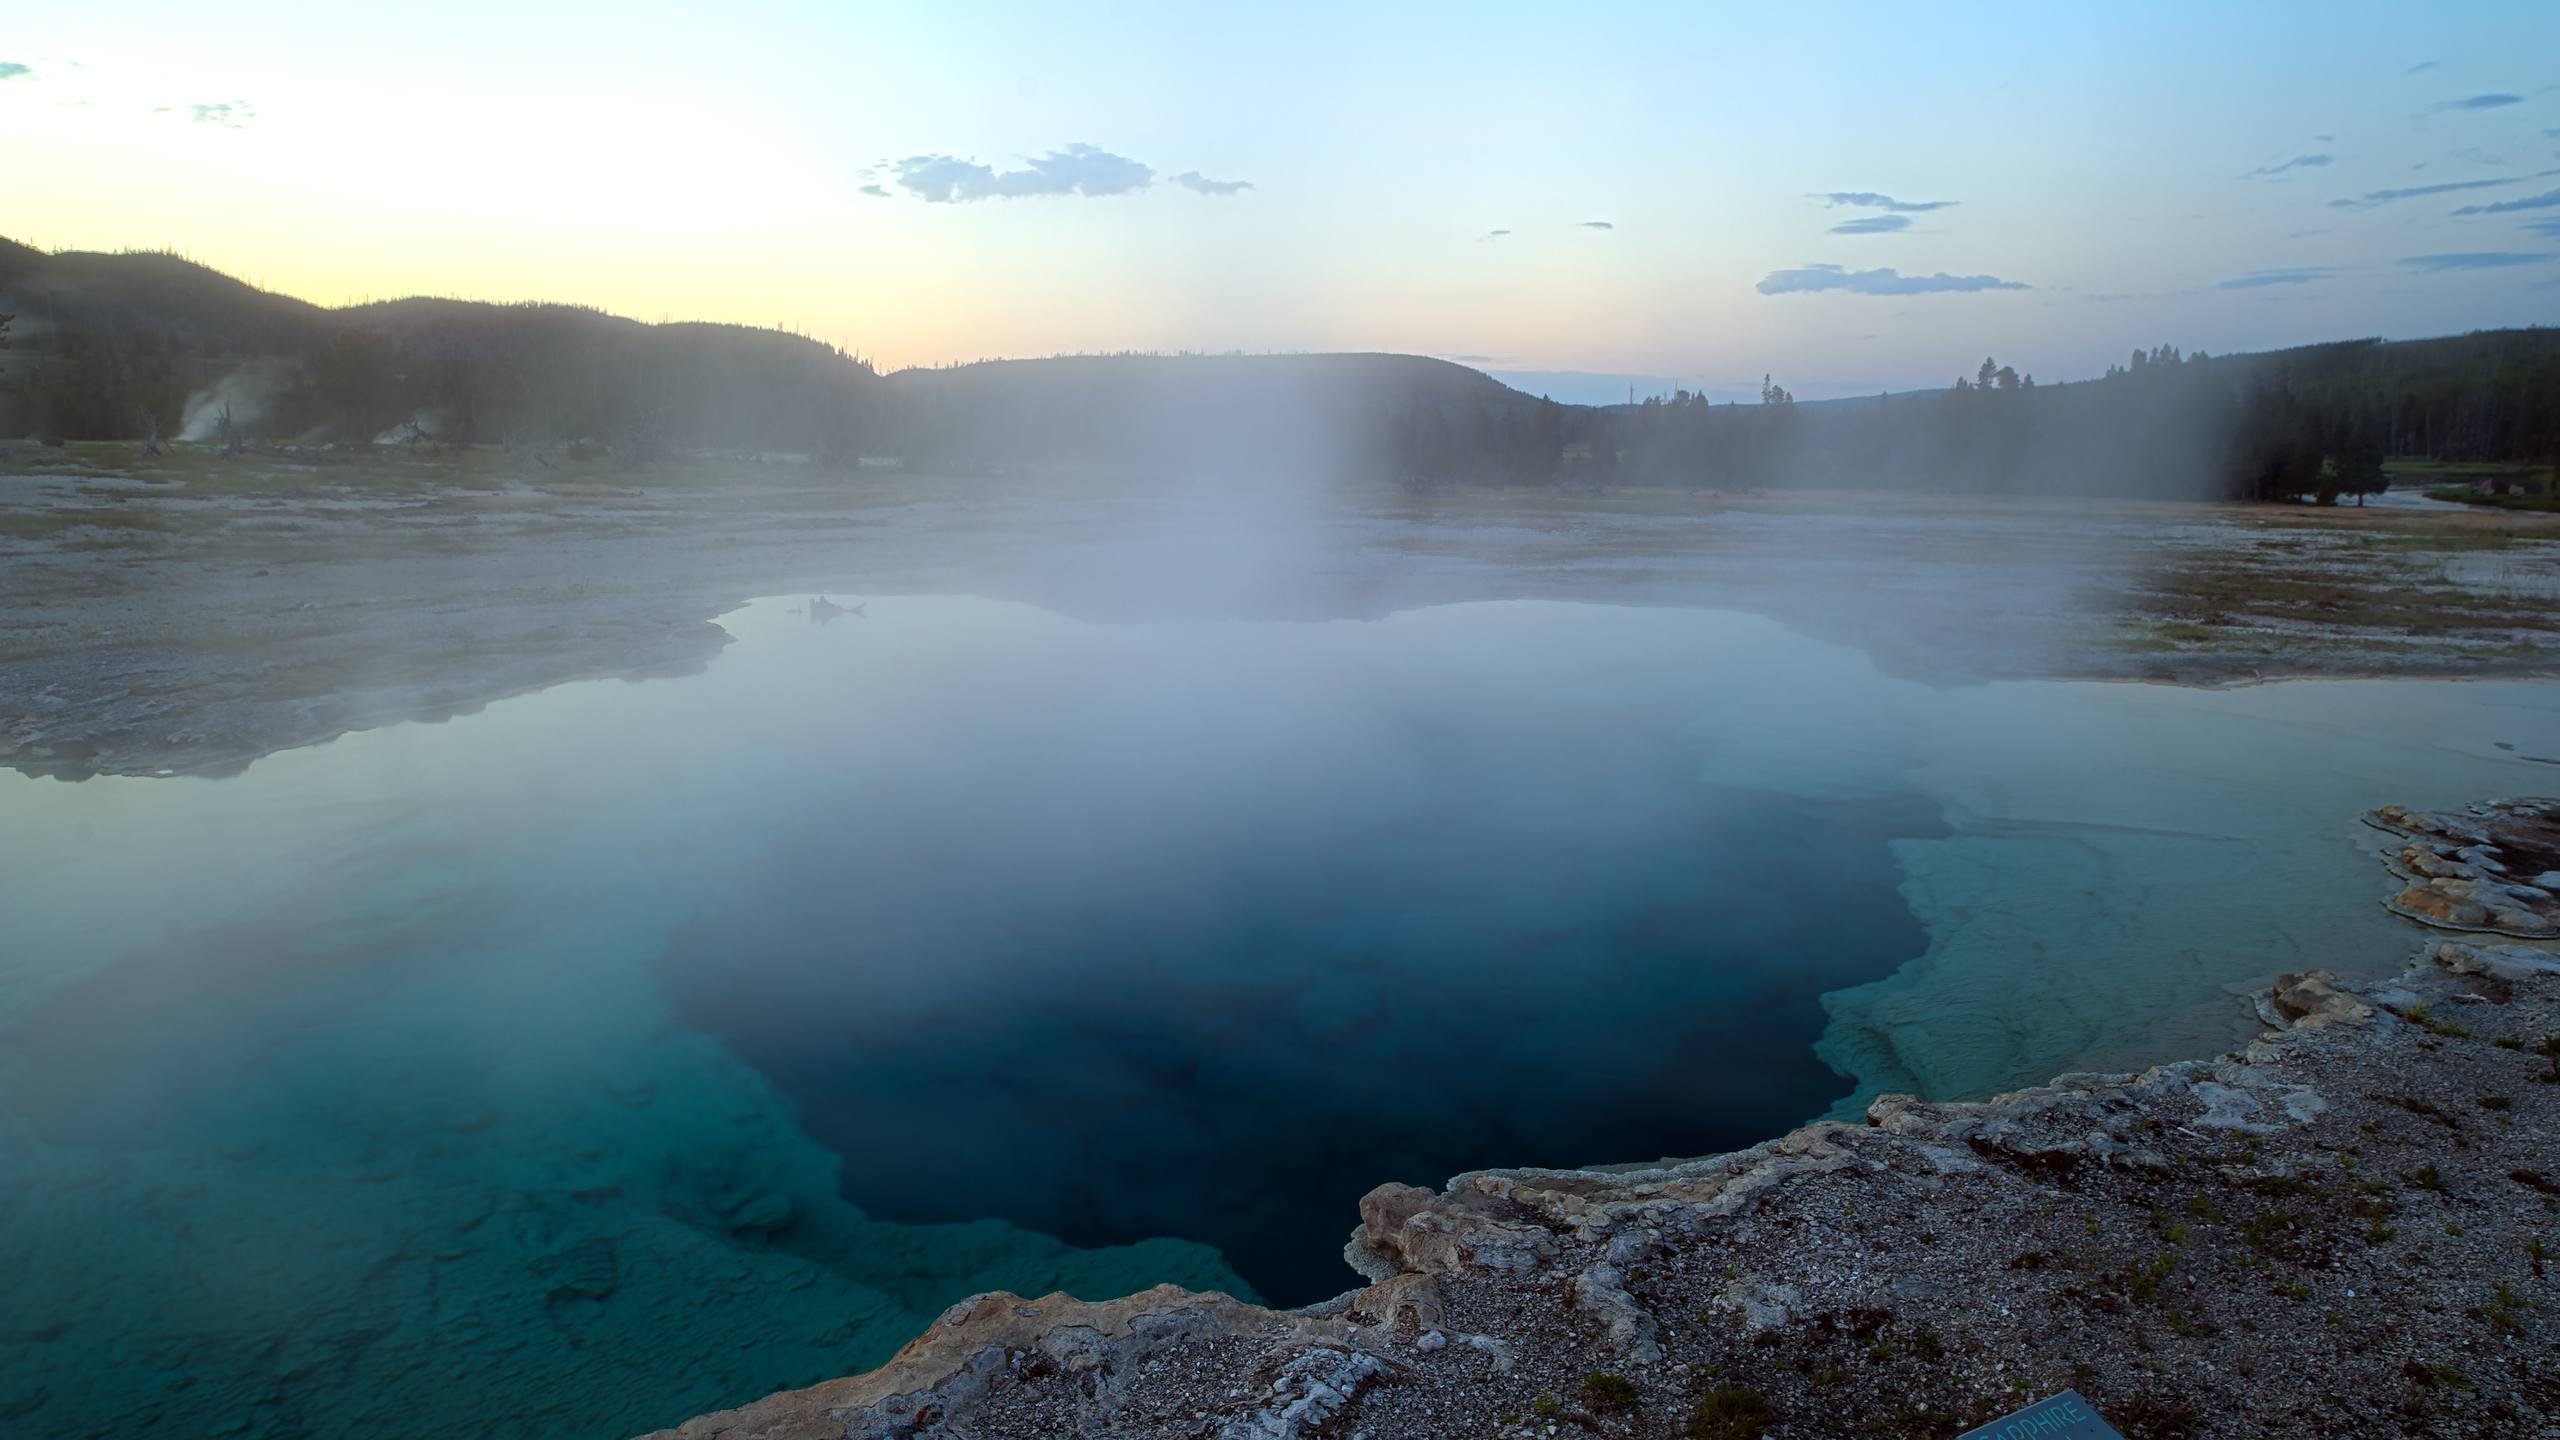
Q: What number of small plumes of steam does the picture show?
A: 2